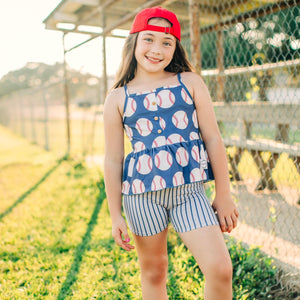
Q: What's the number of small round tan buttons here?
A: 3